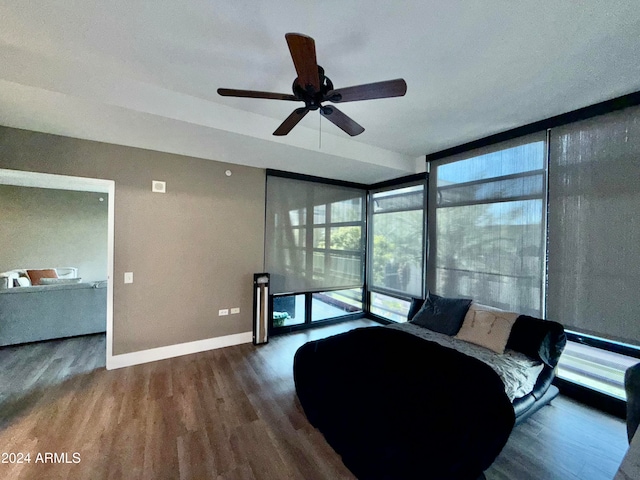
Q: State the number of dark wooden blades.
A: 5